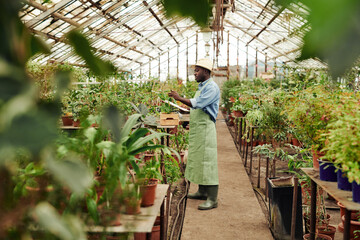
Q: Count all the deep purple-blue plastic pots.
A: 3